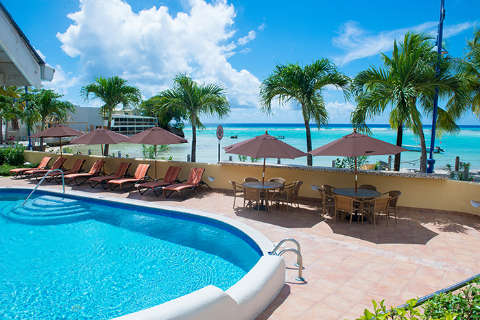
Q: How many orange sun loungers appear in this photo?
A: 8